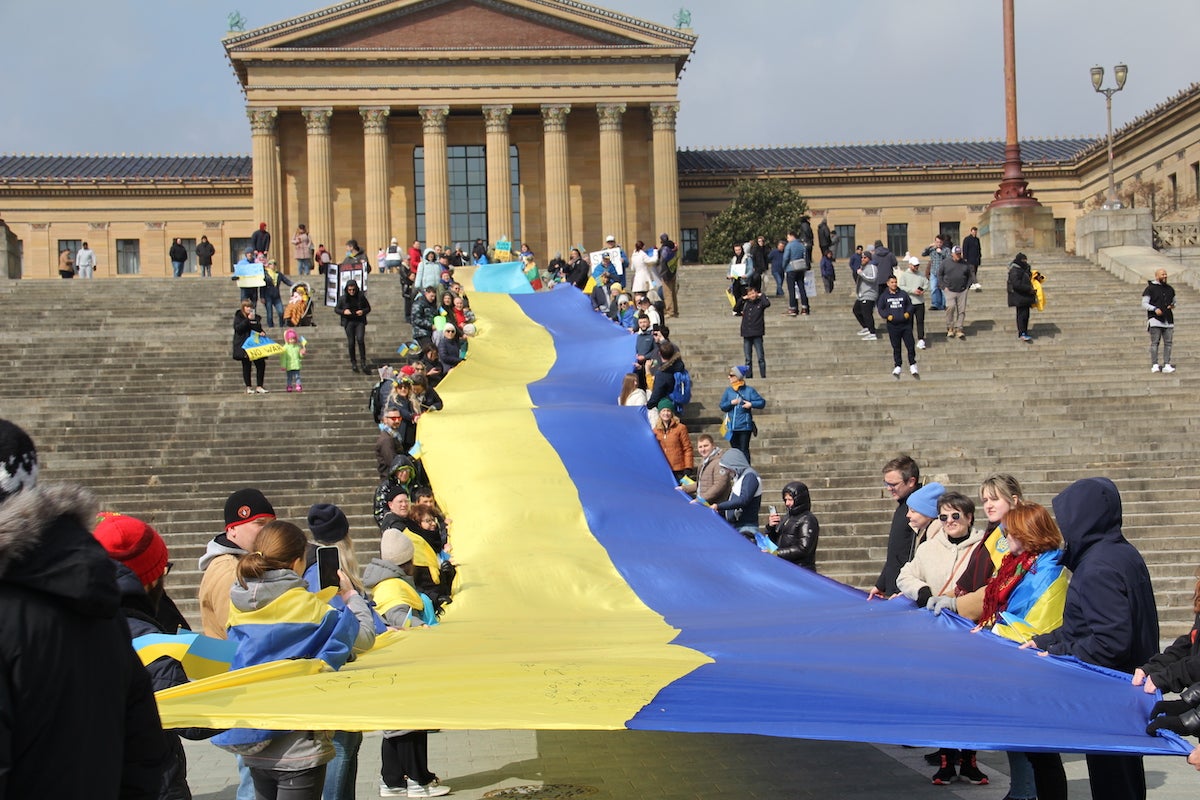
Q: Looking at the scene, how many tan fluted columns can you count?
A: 8